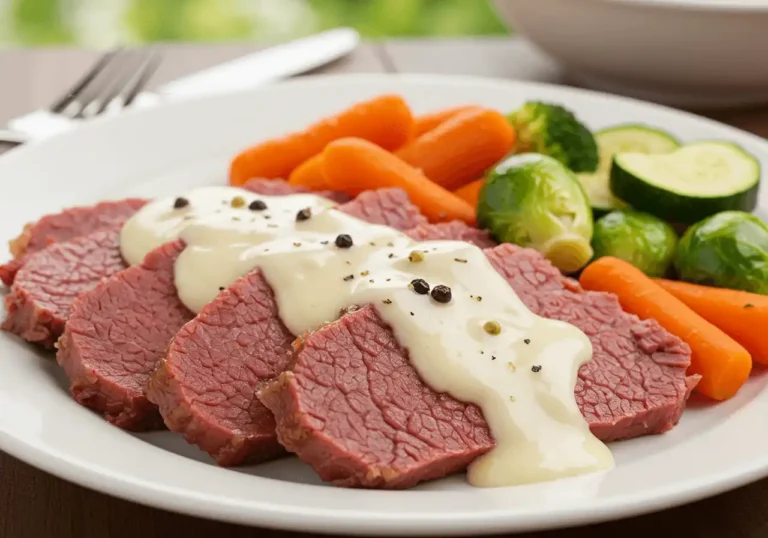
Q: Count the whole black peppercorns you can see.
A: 6